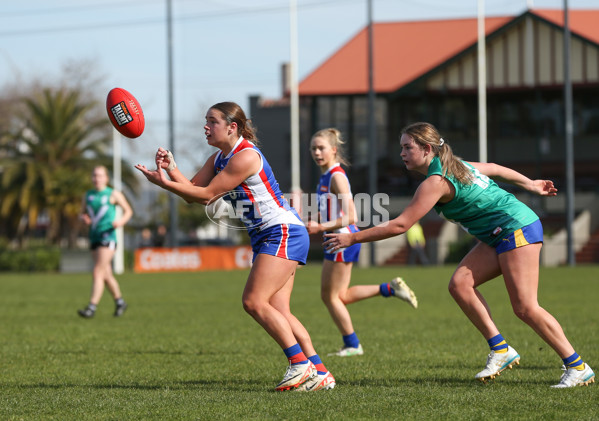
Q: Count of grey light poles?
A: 3